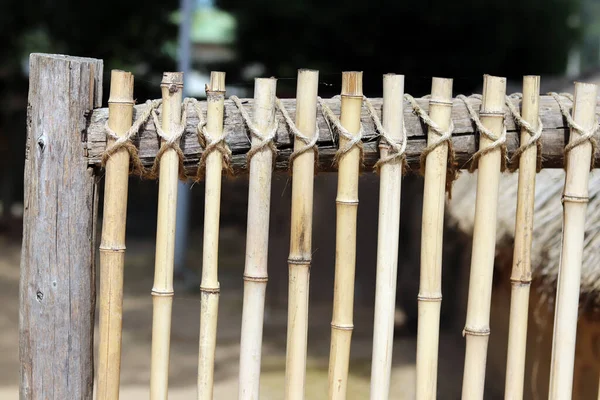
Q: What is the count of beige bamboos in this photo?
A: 11